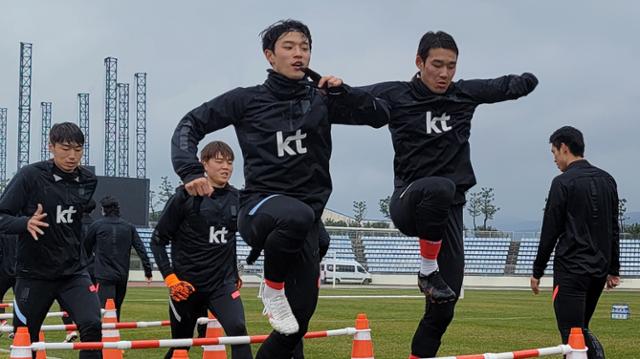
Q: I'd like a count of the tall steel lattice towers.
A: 7